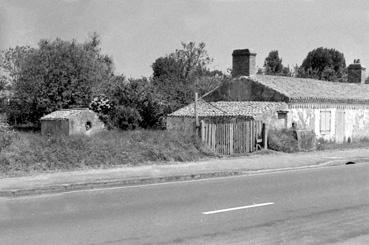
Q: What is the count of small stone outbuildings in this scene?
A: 1